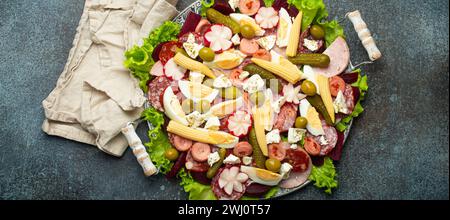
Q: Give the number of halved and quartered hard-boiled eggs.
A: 12